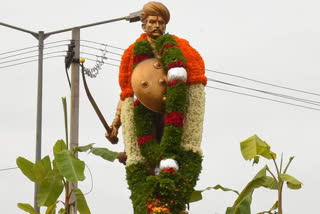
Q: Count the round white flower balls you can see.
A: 2